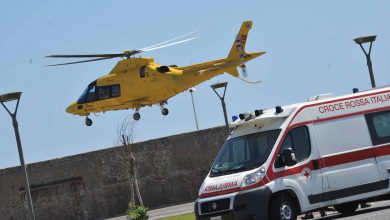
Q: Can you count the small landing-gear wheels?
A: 3